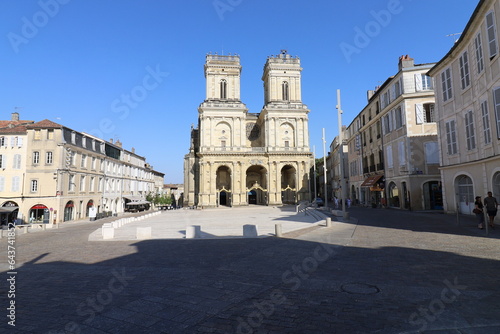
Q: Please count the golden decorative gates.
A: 3